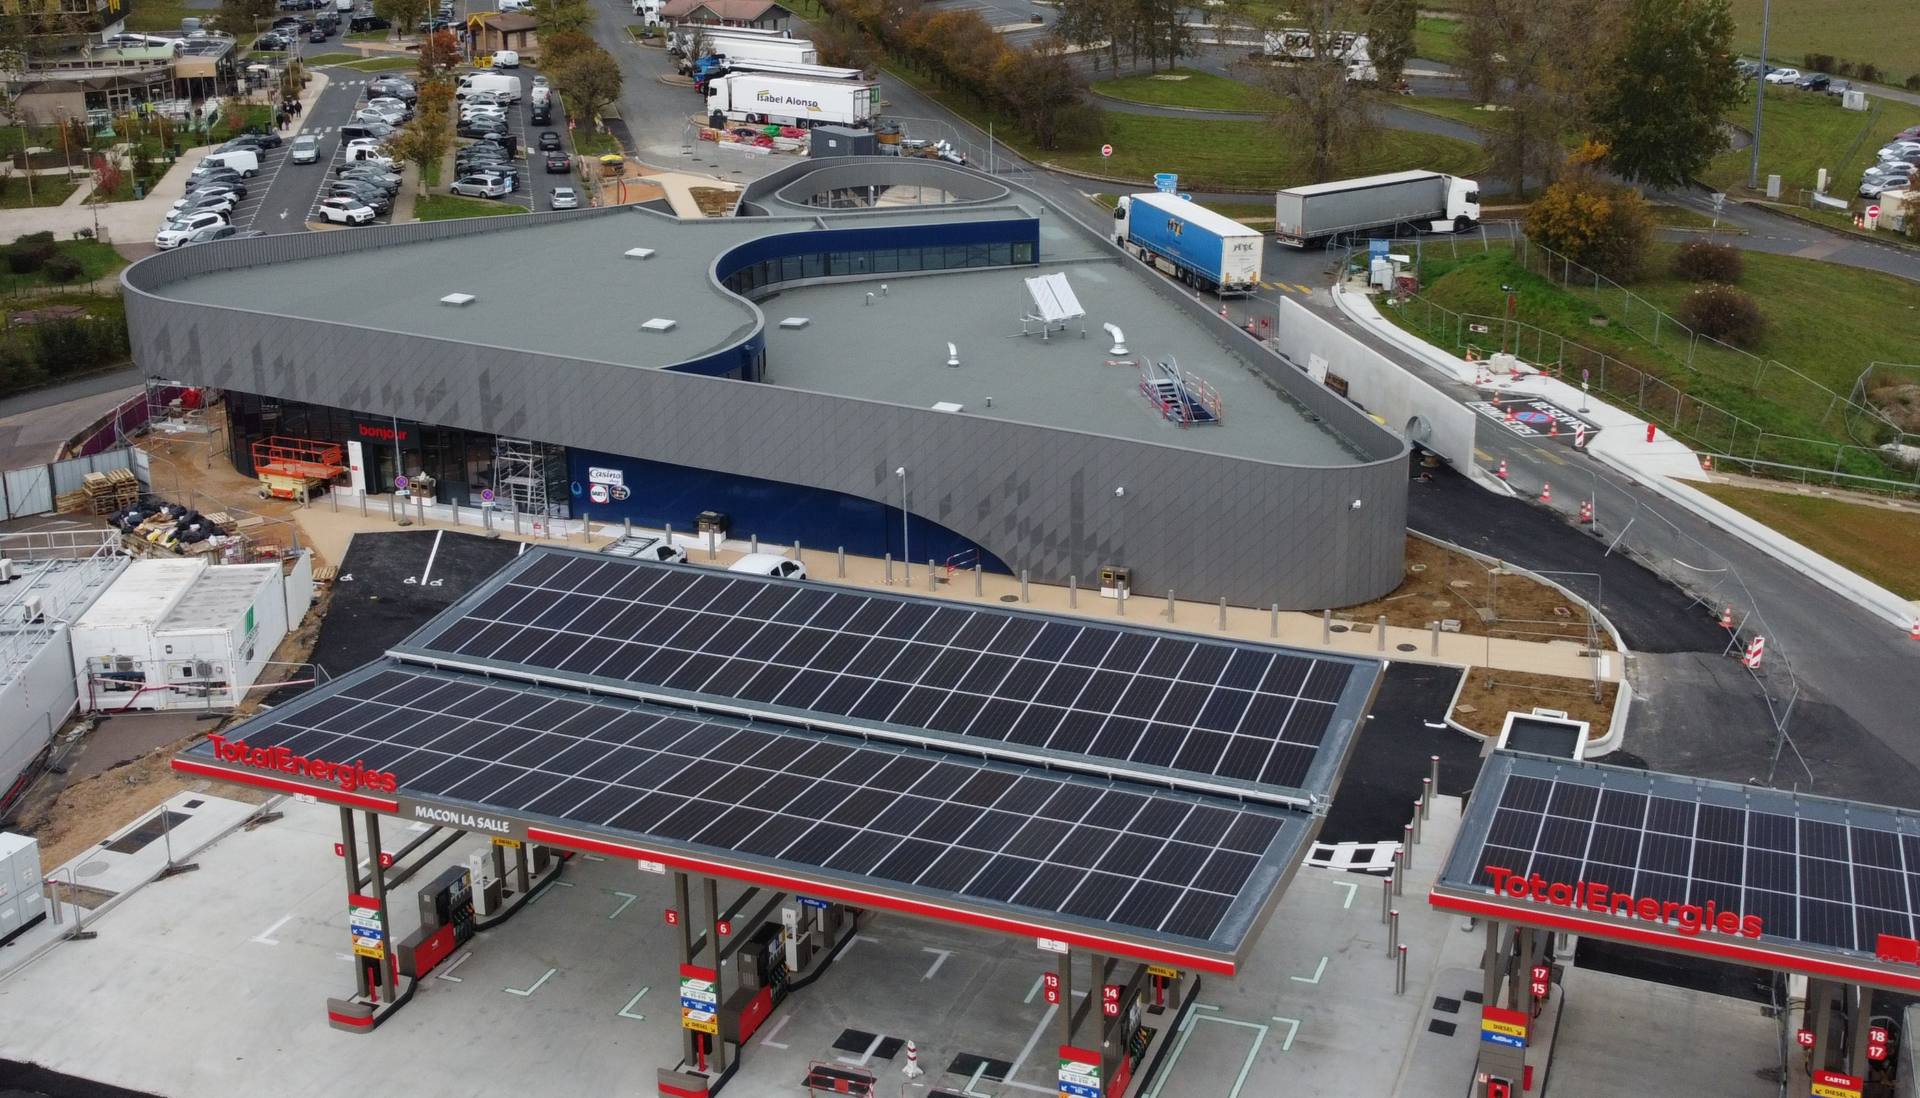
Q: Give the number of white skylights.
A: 5